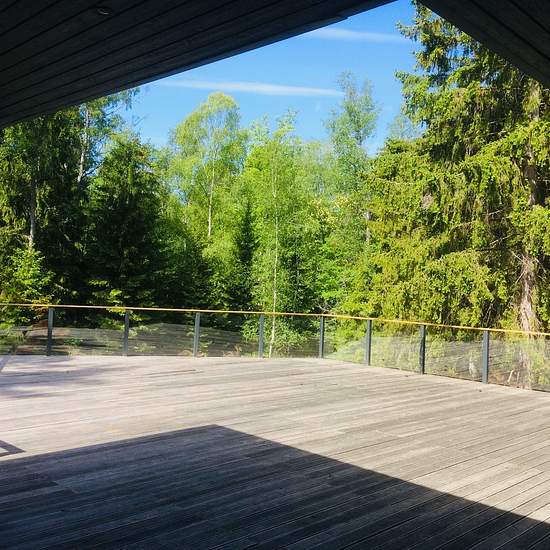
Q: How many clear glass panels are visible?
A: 9